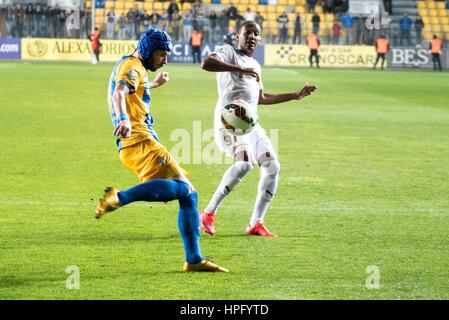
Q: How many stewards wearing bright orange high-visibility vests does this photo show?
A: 5